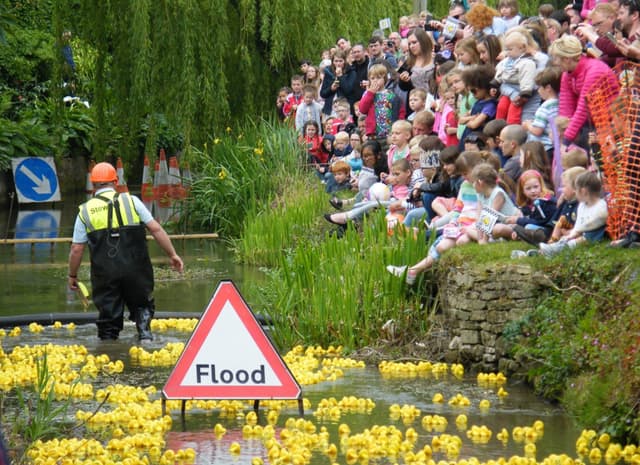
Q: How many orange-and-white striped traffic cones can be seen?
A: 7